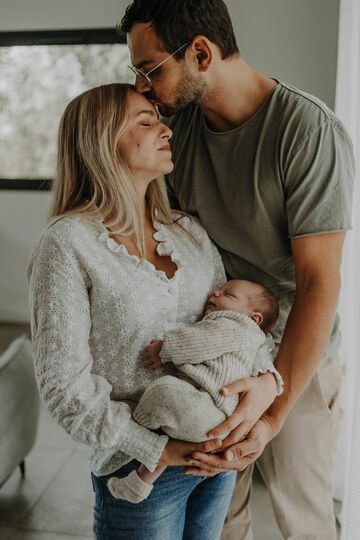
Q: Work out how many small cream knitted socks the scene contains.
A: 1